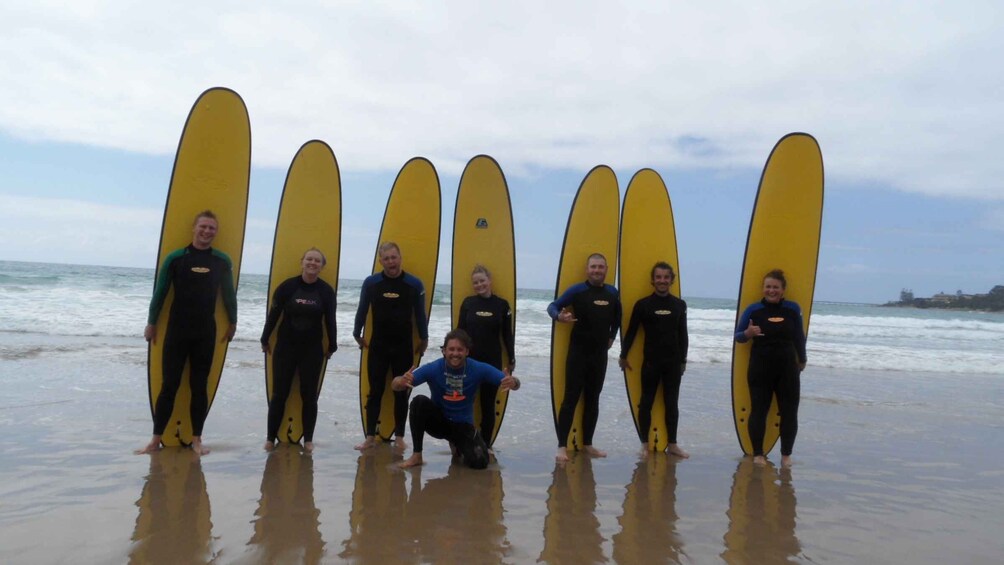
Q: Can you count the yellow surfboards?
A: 7